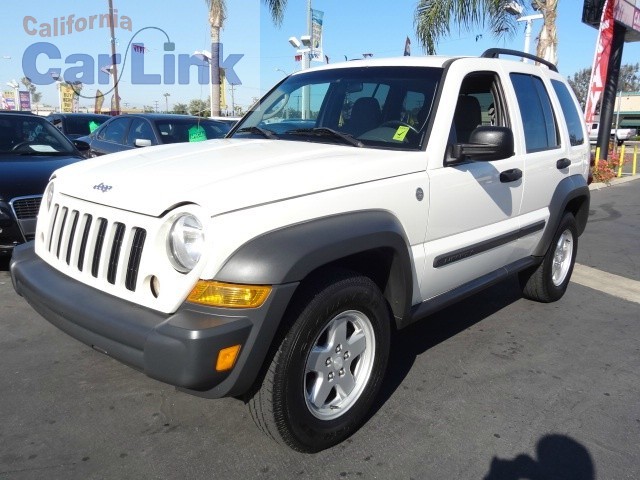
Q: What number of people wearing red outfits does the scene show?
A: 0